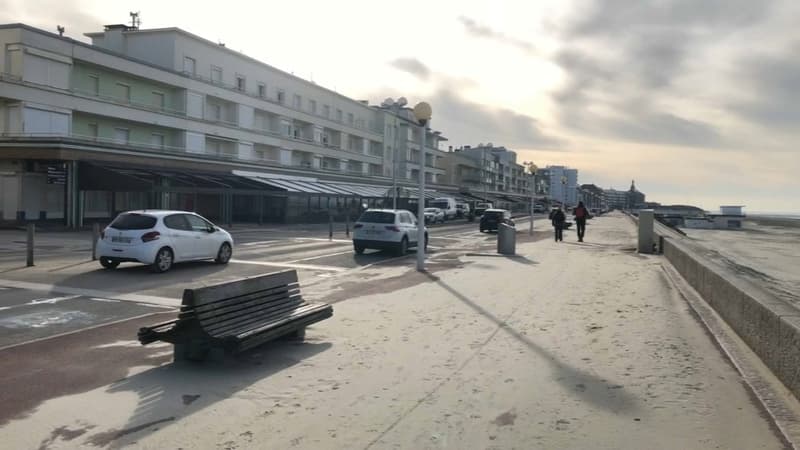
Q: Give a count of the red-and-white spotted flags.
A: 0